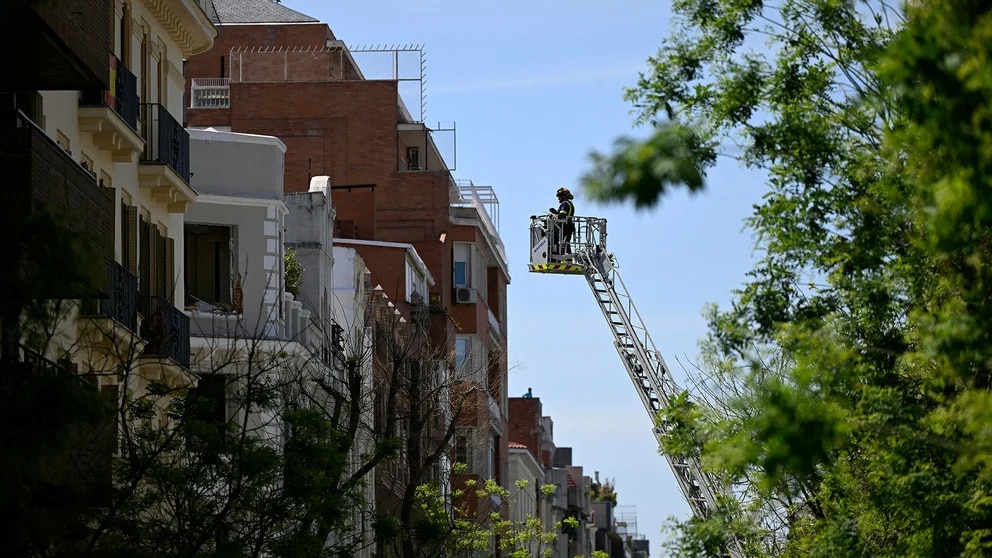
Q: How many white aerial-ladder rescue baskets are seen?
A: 1